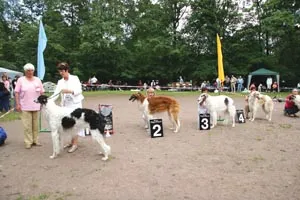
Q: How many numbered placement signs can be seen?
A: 3